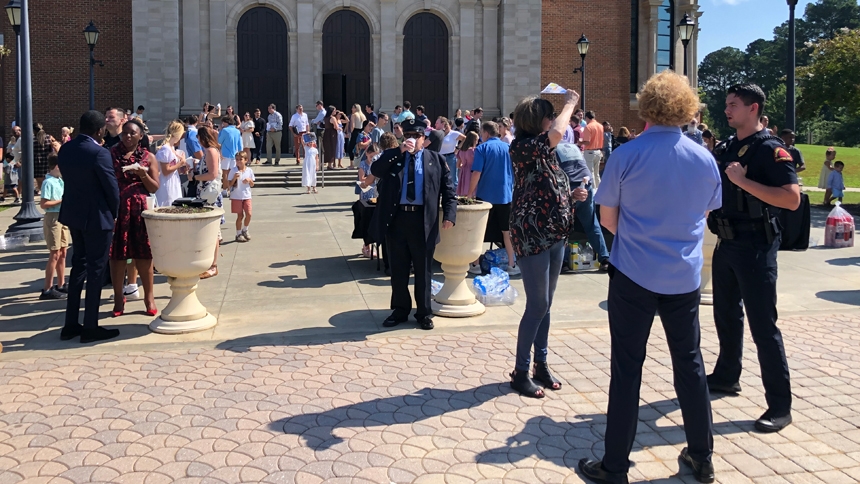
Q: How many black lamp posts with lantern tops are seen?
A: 4